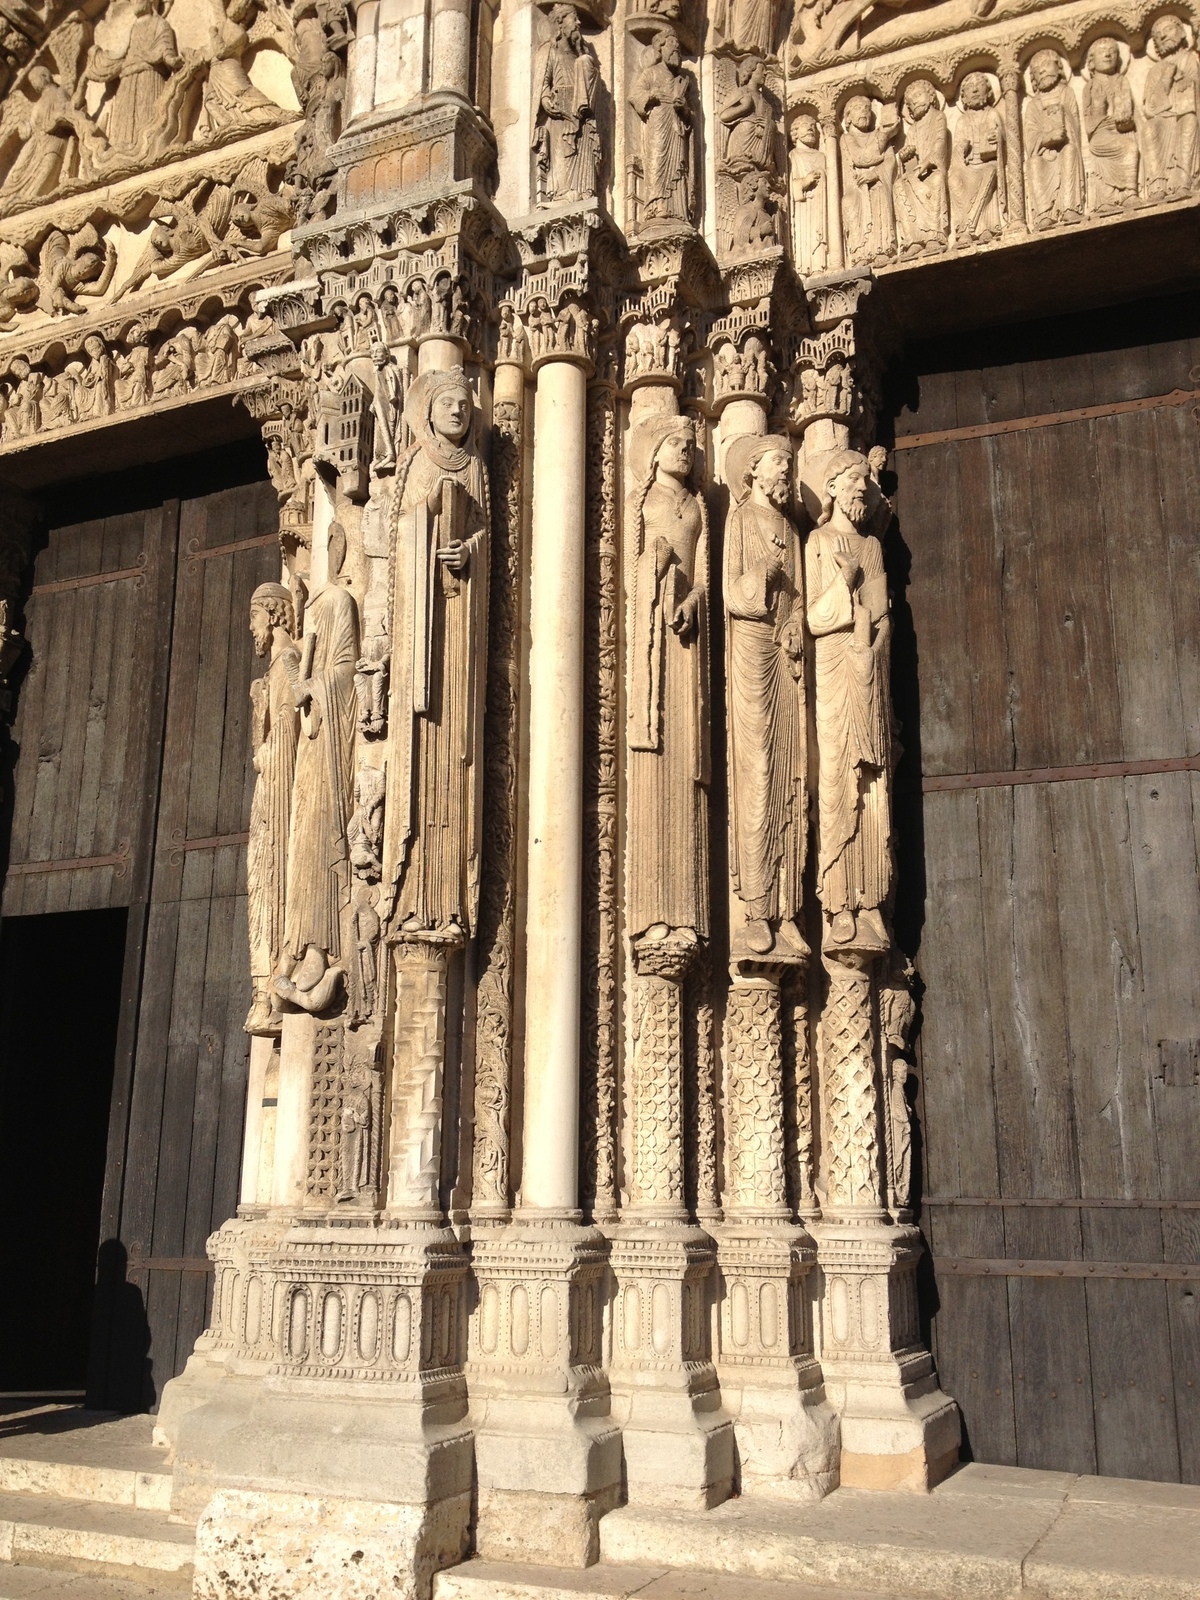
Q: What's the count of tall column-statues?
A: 6